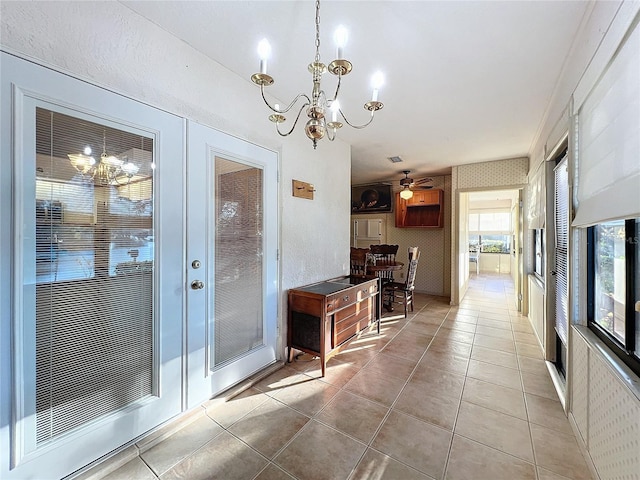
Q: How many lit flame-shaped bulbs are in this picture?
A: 4